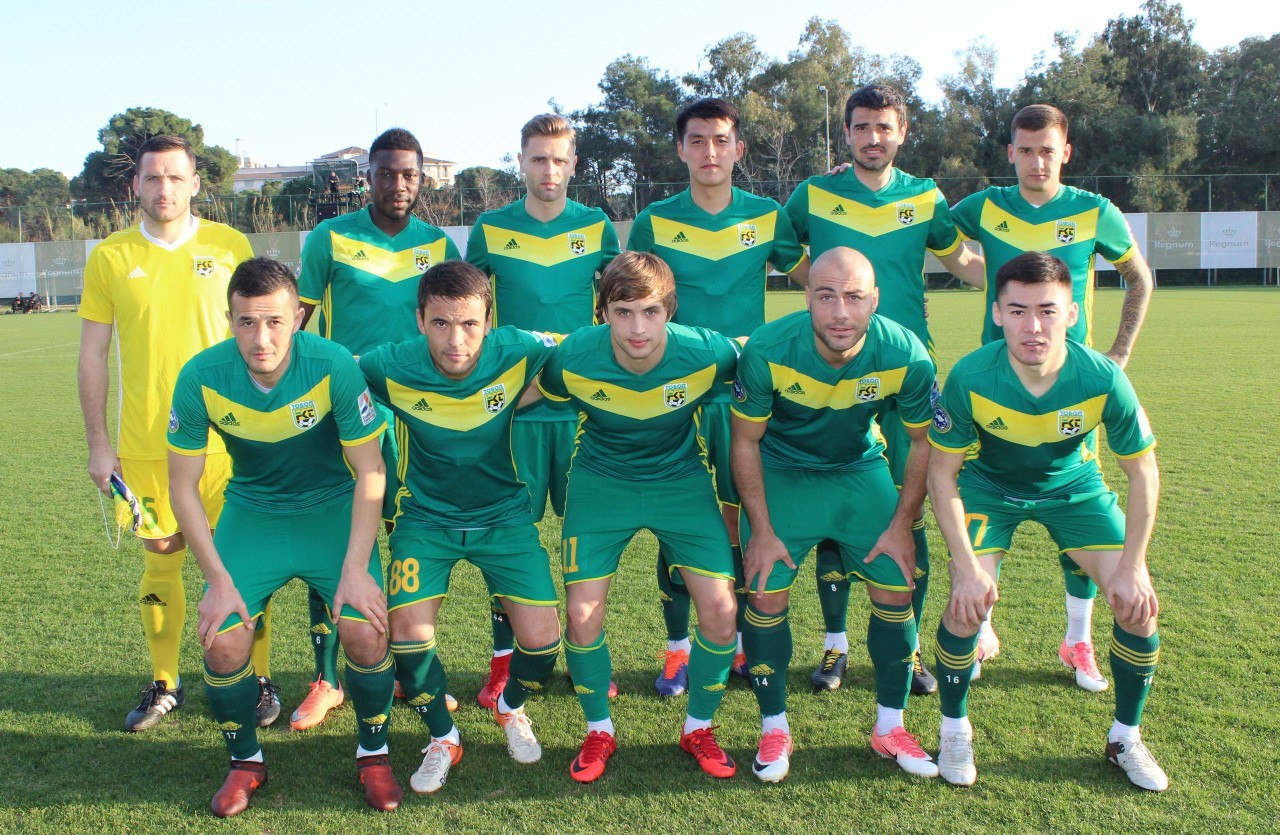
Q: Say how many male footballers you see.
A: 11